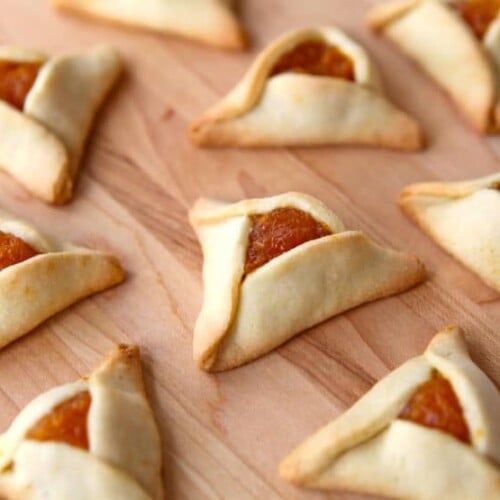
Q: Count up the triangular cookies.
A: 9